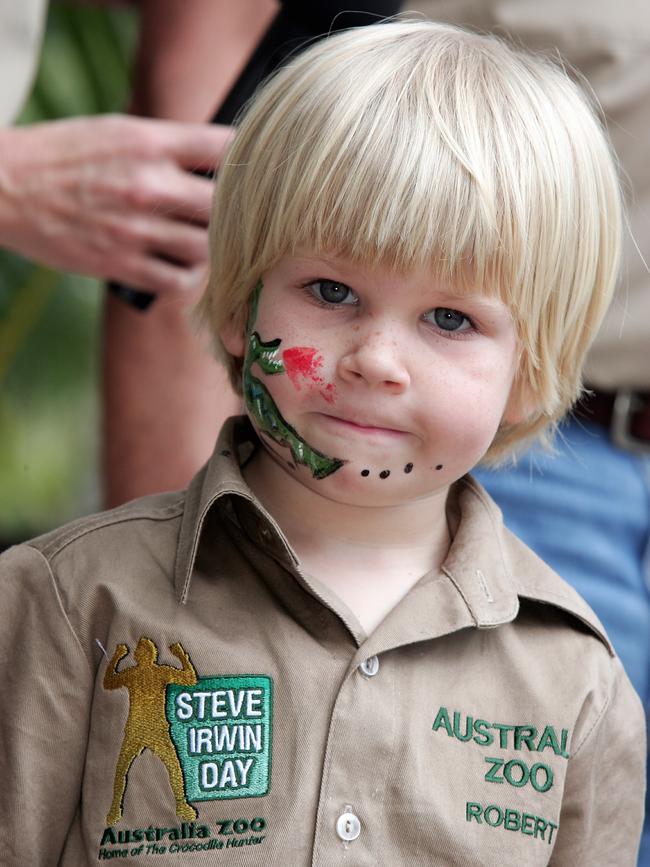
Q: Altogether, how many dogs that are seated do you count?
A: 0